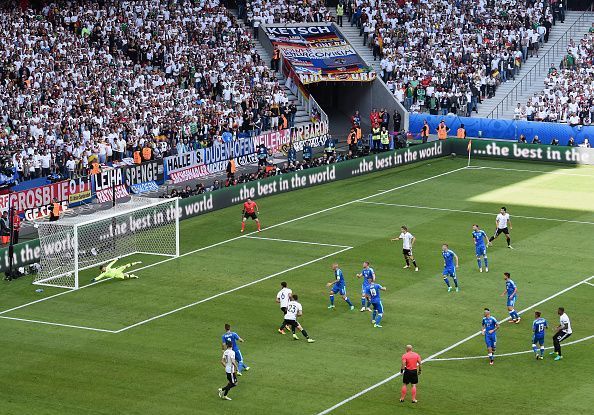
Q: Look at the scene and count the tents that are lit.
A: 0